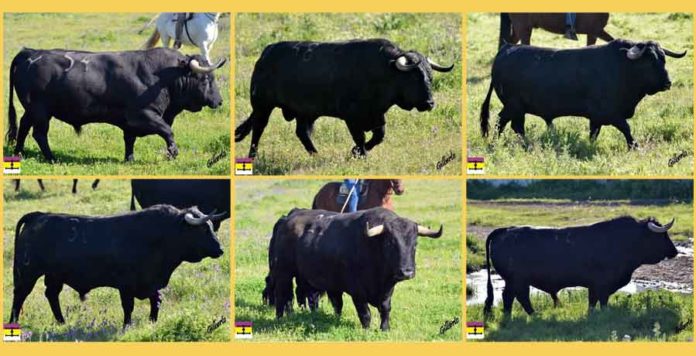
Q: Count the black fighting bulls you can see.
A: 6